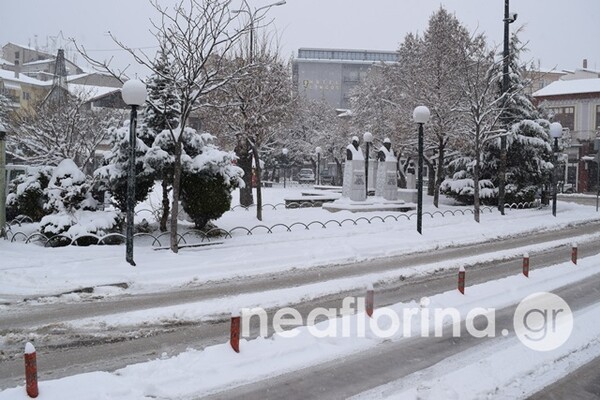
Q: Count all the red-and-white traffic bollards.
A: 6